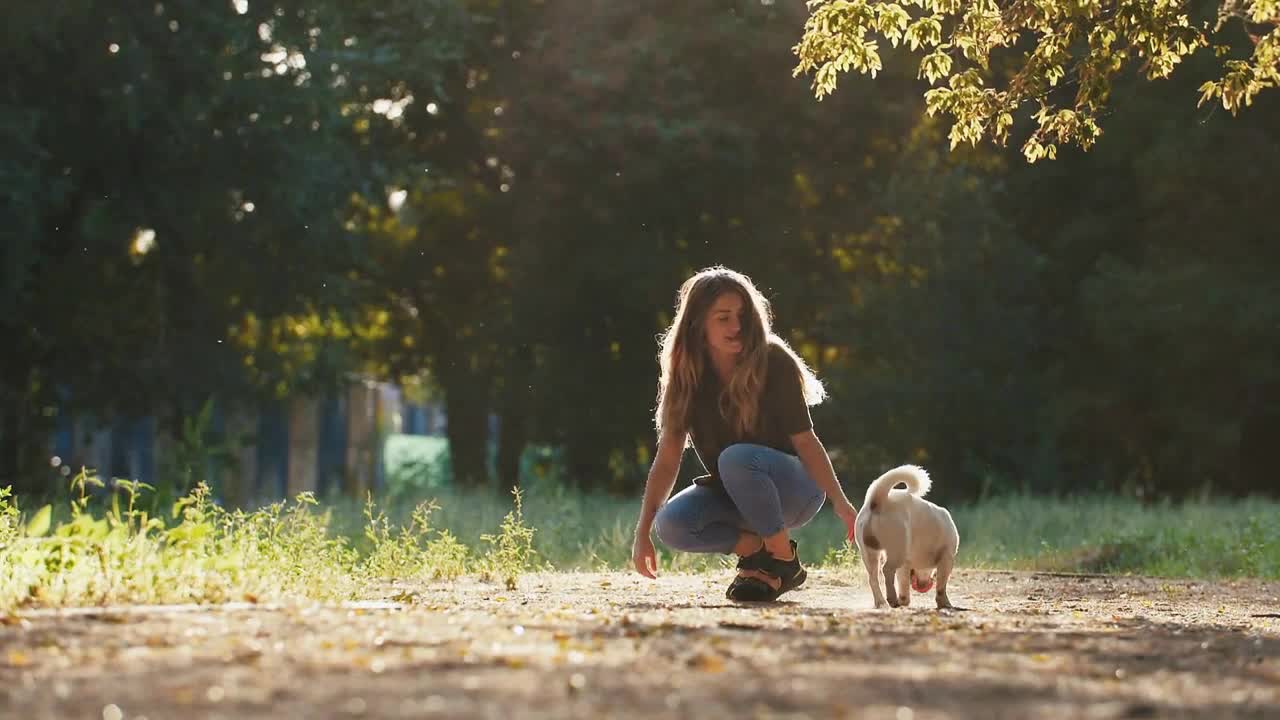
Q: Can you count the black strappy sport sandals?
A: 2